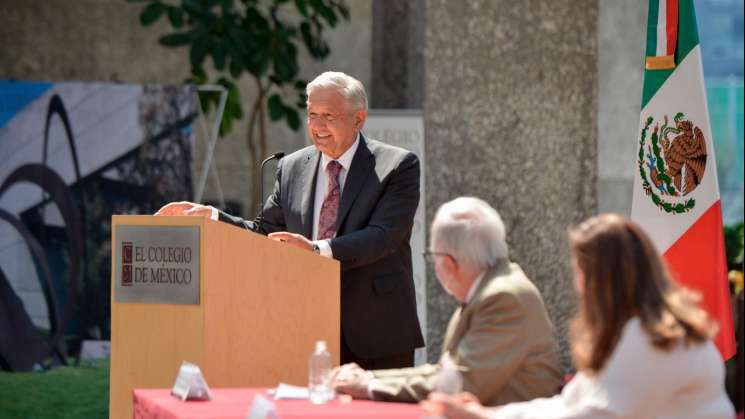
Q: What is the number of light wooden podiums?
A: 1